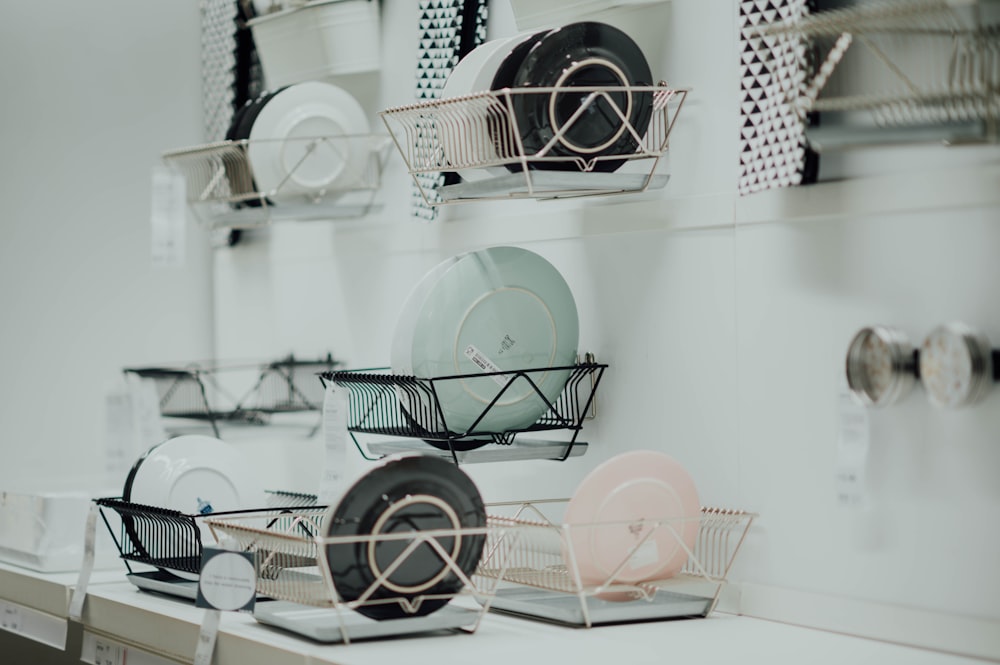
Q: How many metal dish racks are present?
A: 8